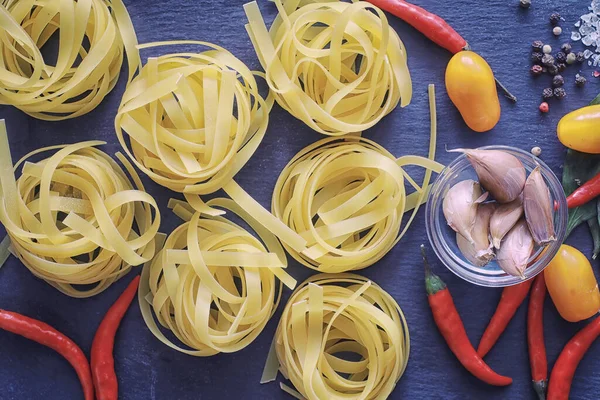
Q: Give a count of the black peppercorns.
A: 14